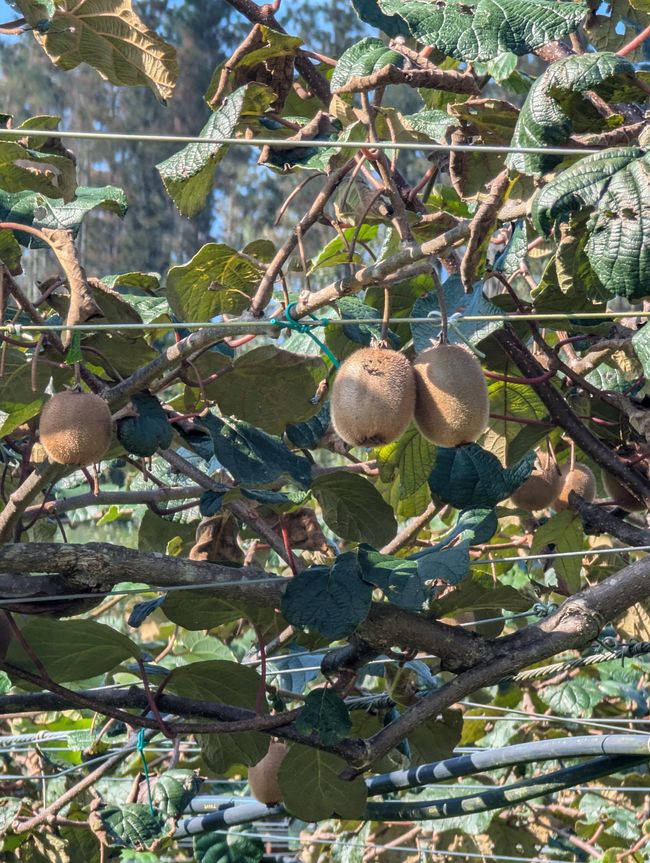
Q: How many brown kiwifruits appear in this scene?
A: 7